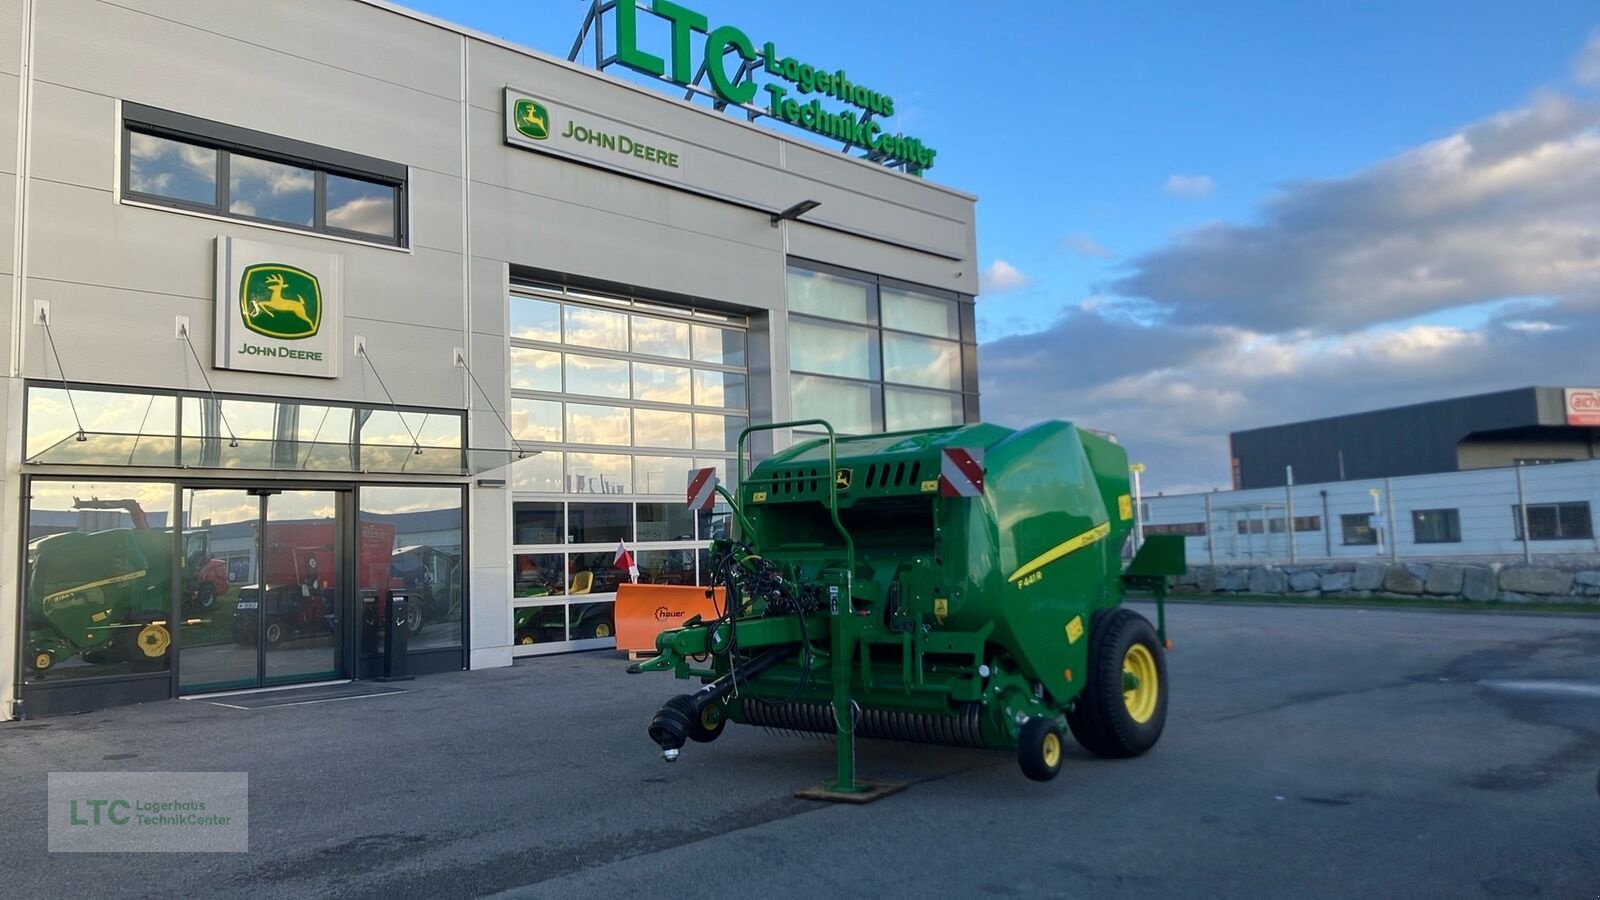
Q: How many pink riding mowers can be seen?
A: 0